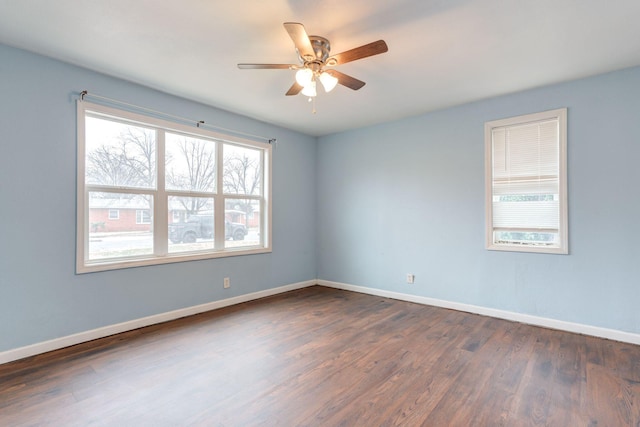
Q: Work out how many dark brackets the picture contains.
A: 3